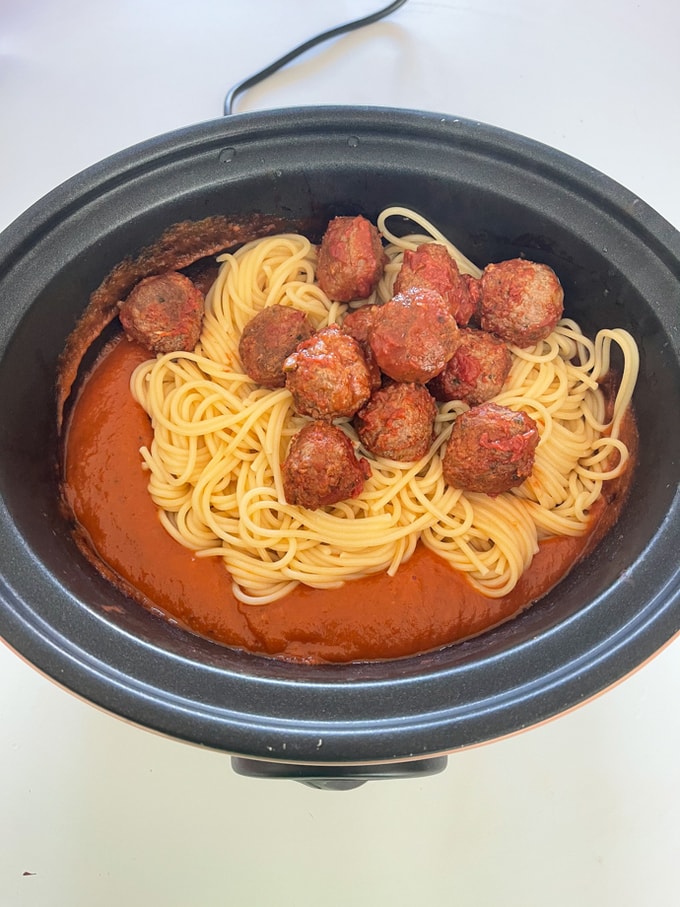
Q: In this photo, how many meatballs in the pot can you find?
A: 12